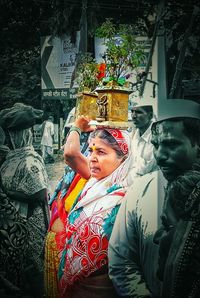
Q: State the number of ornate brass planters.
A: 2